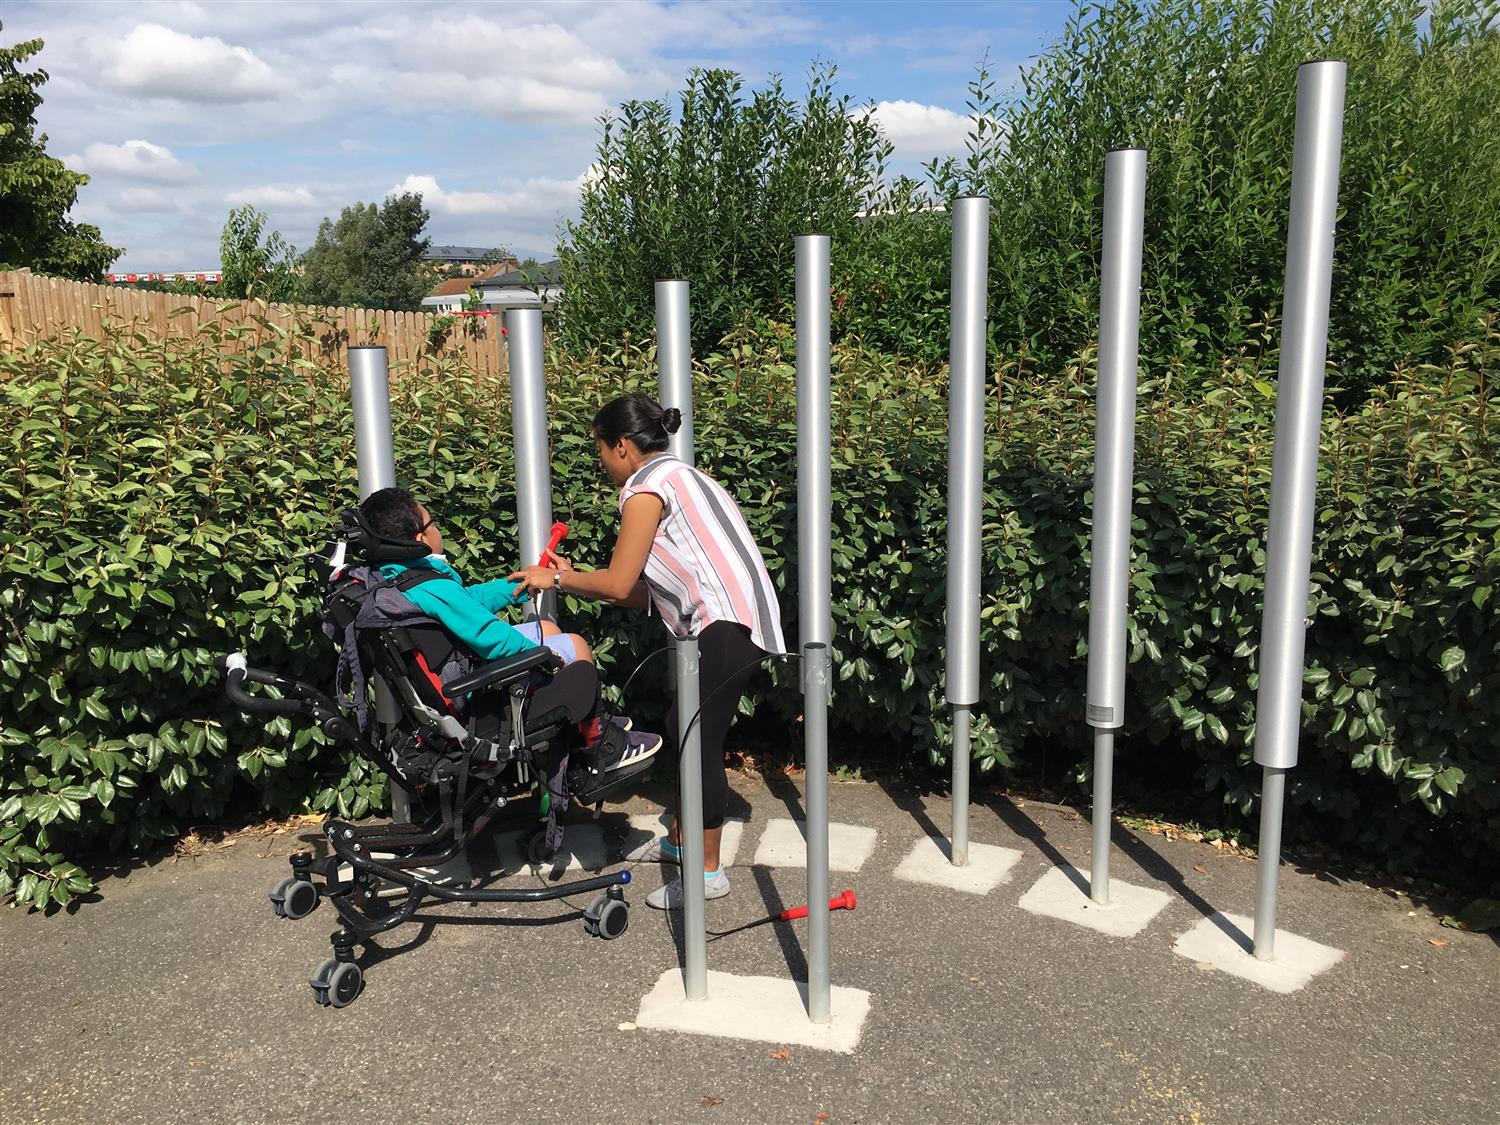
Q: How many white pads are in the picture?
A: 8